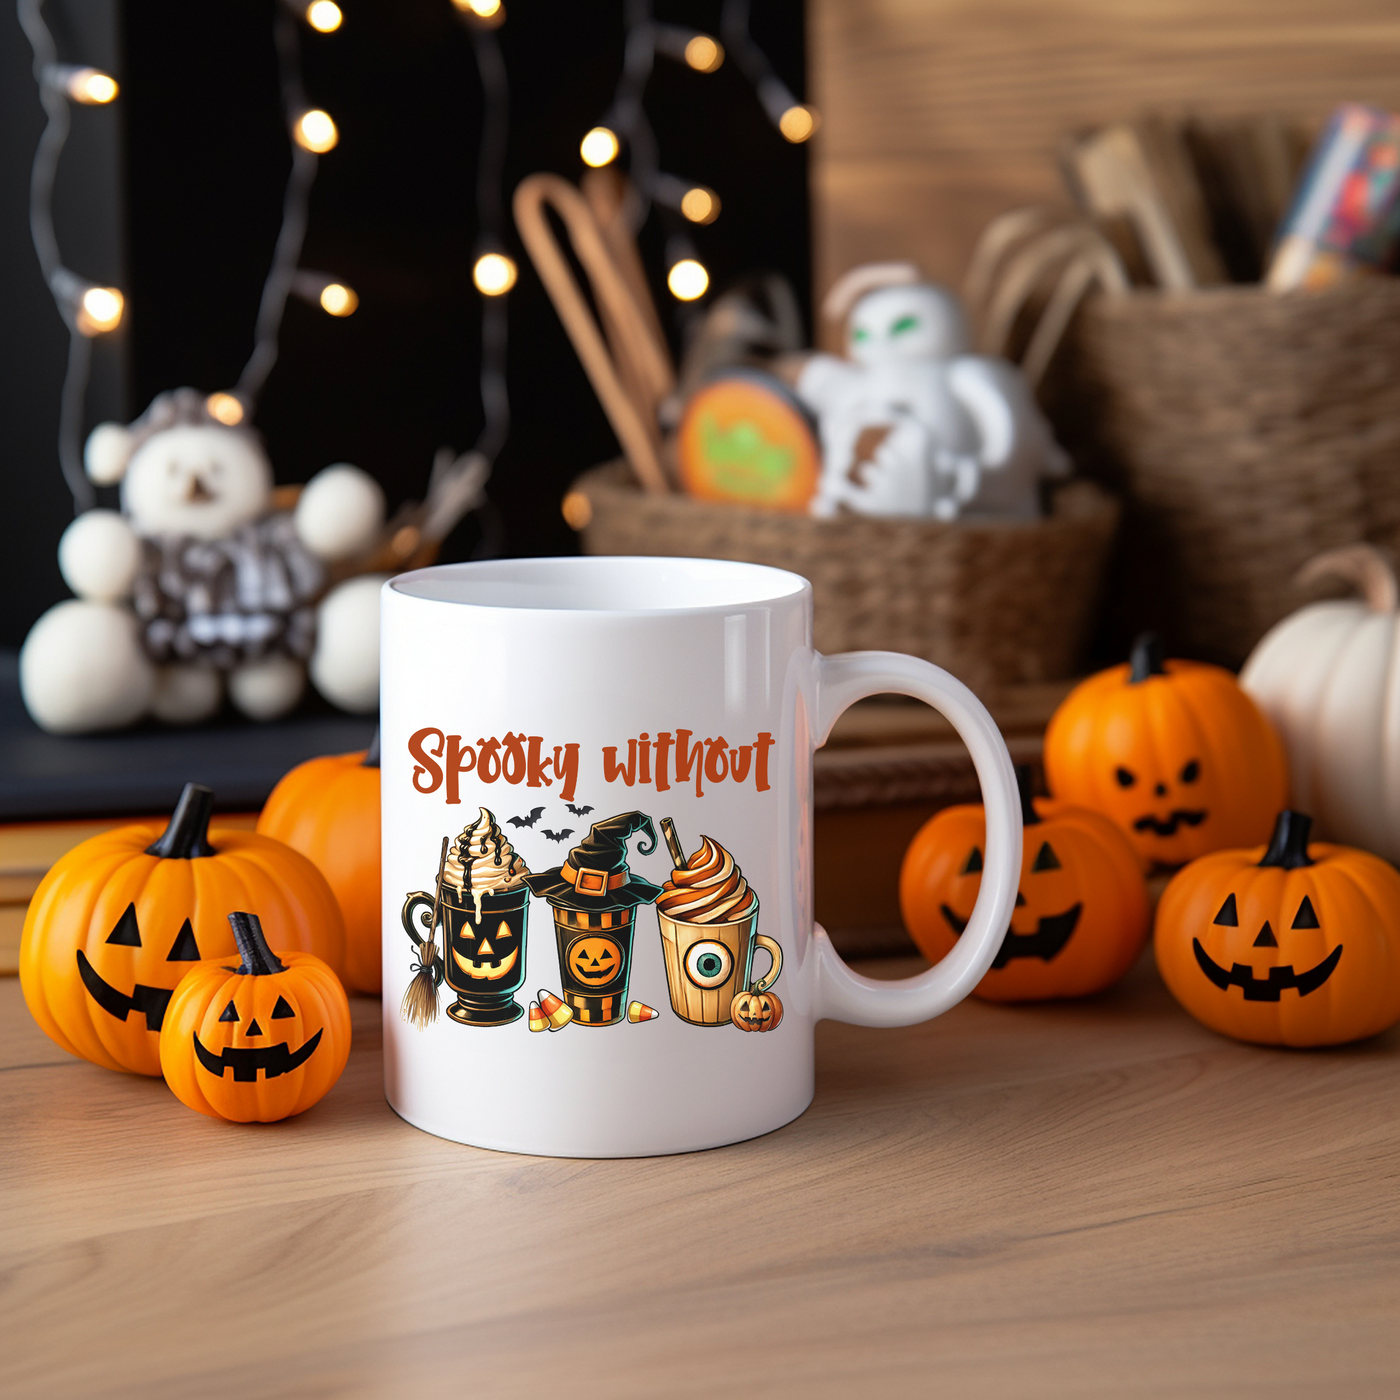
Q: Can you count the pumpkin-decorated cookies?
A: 0